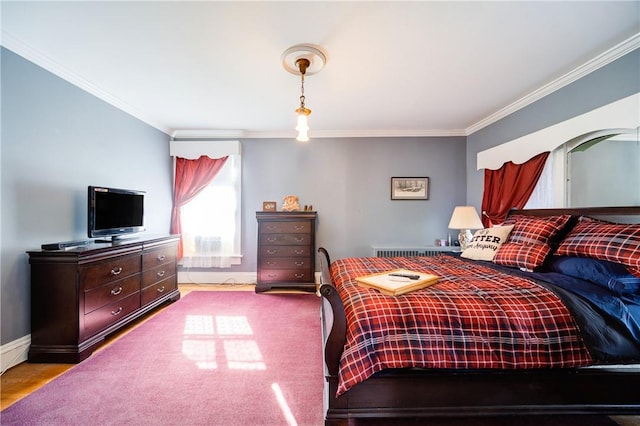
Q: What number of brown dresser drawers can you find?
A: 11